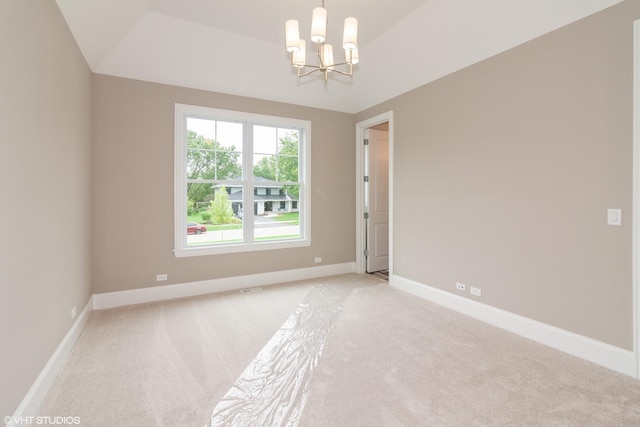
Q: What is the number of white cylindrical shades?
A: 6